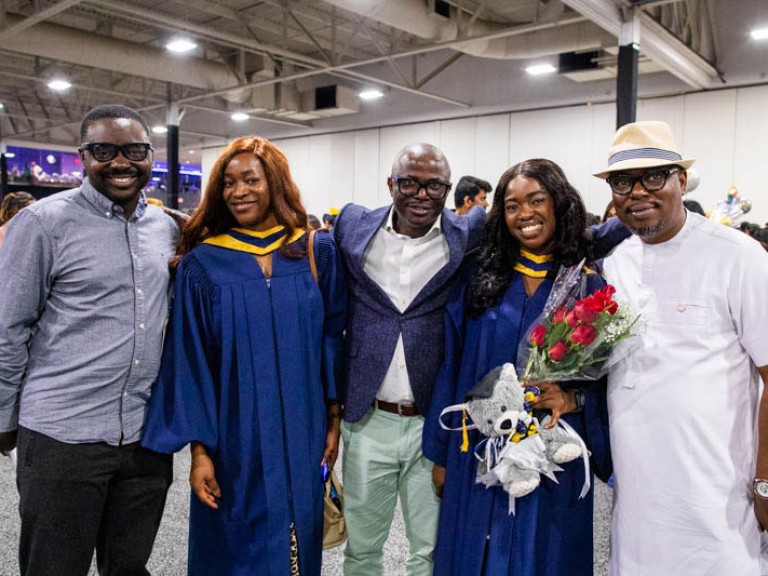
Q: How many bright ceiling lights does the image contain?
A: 7